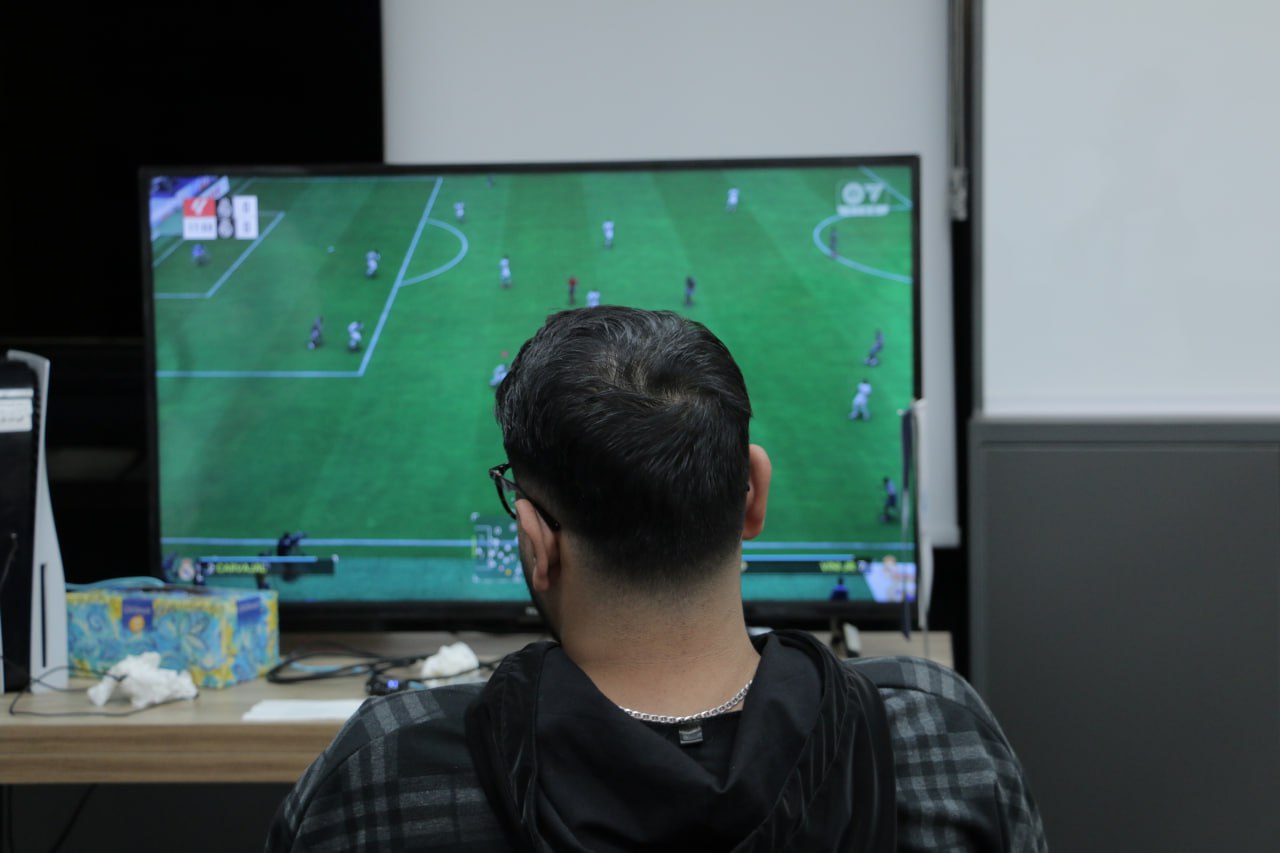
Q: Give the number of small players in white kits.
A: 9